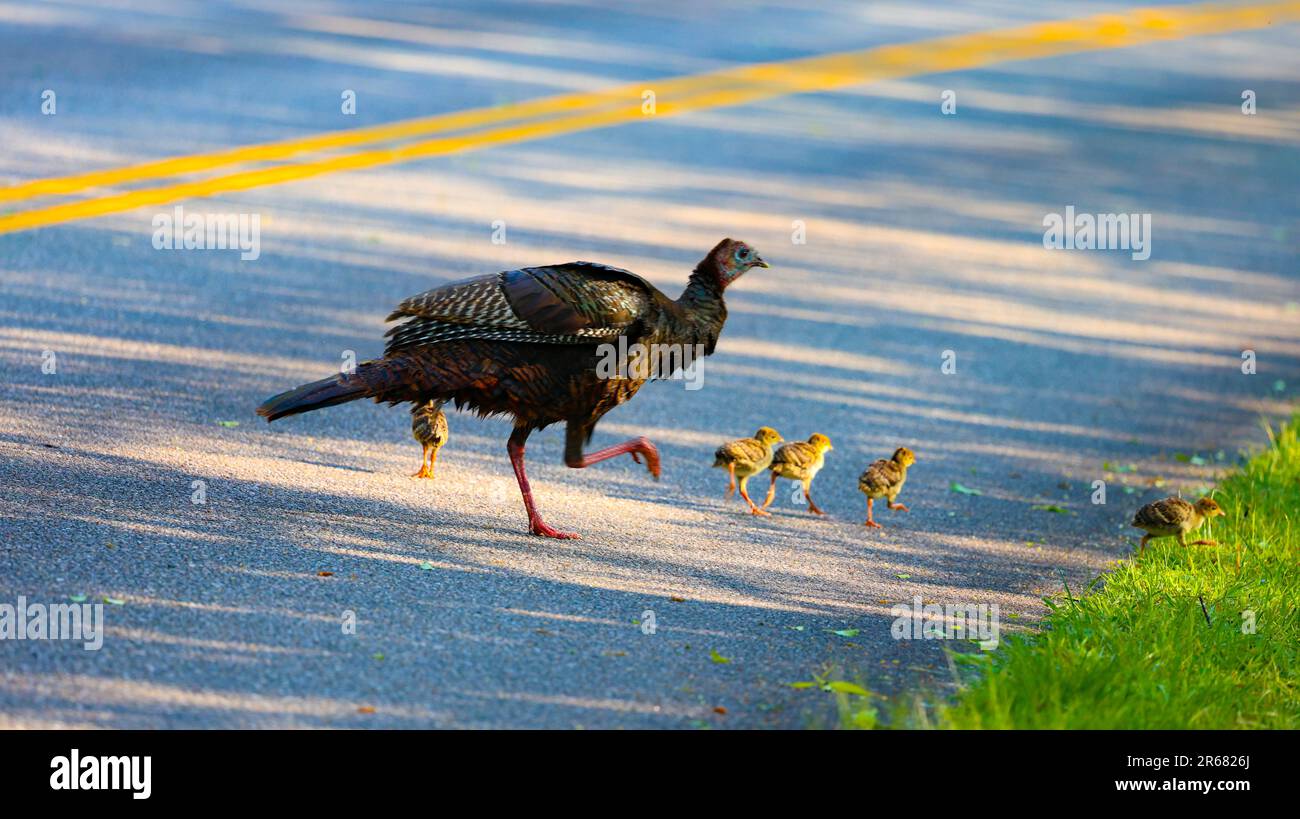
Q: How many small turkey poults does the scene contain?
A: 5